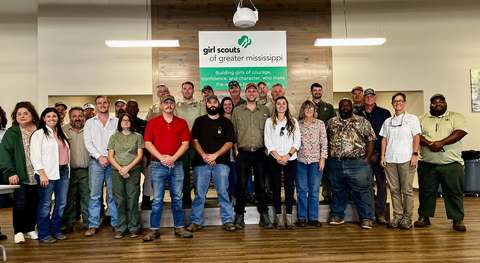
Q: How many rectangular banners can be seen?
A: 1